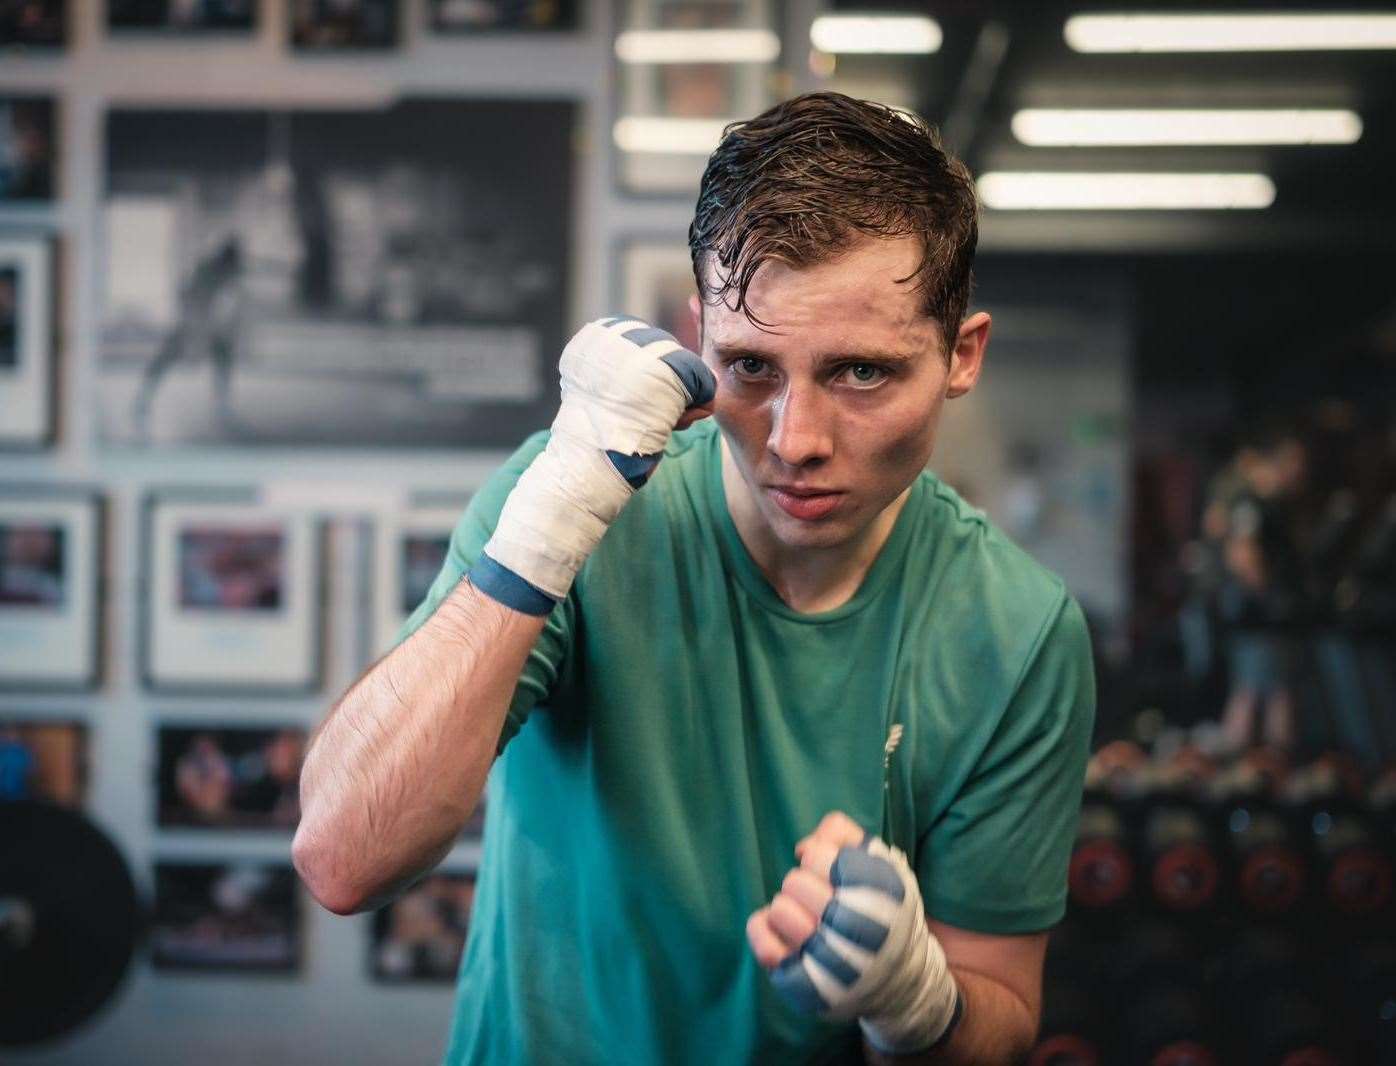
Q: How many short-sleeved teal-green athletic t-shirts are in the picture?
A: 1